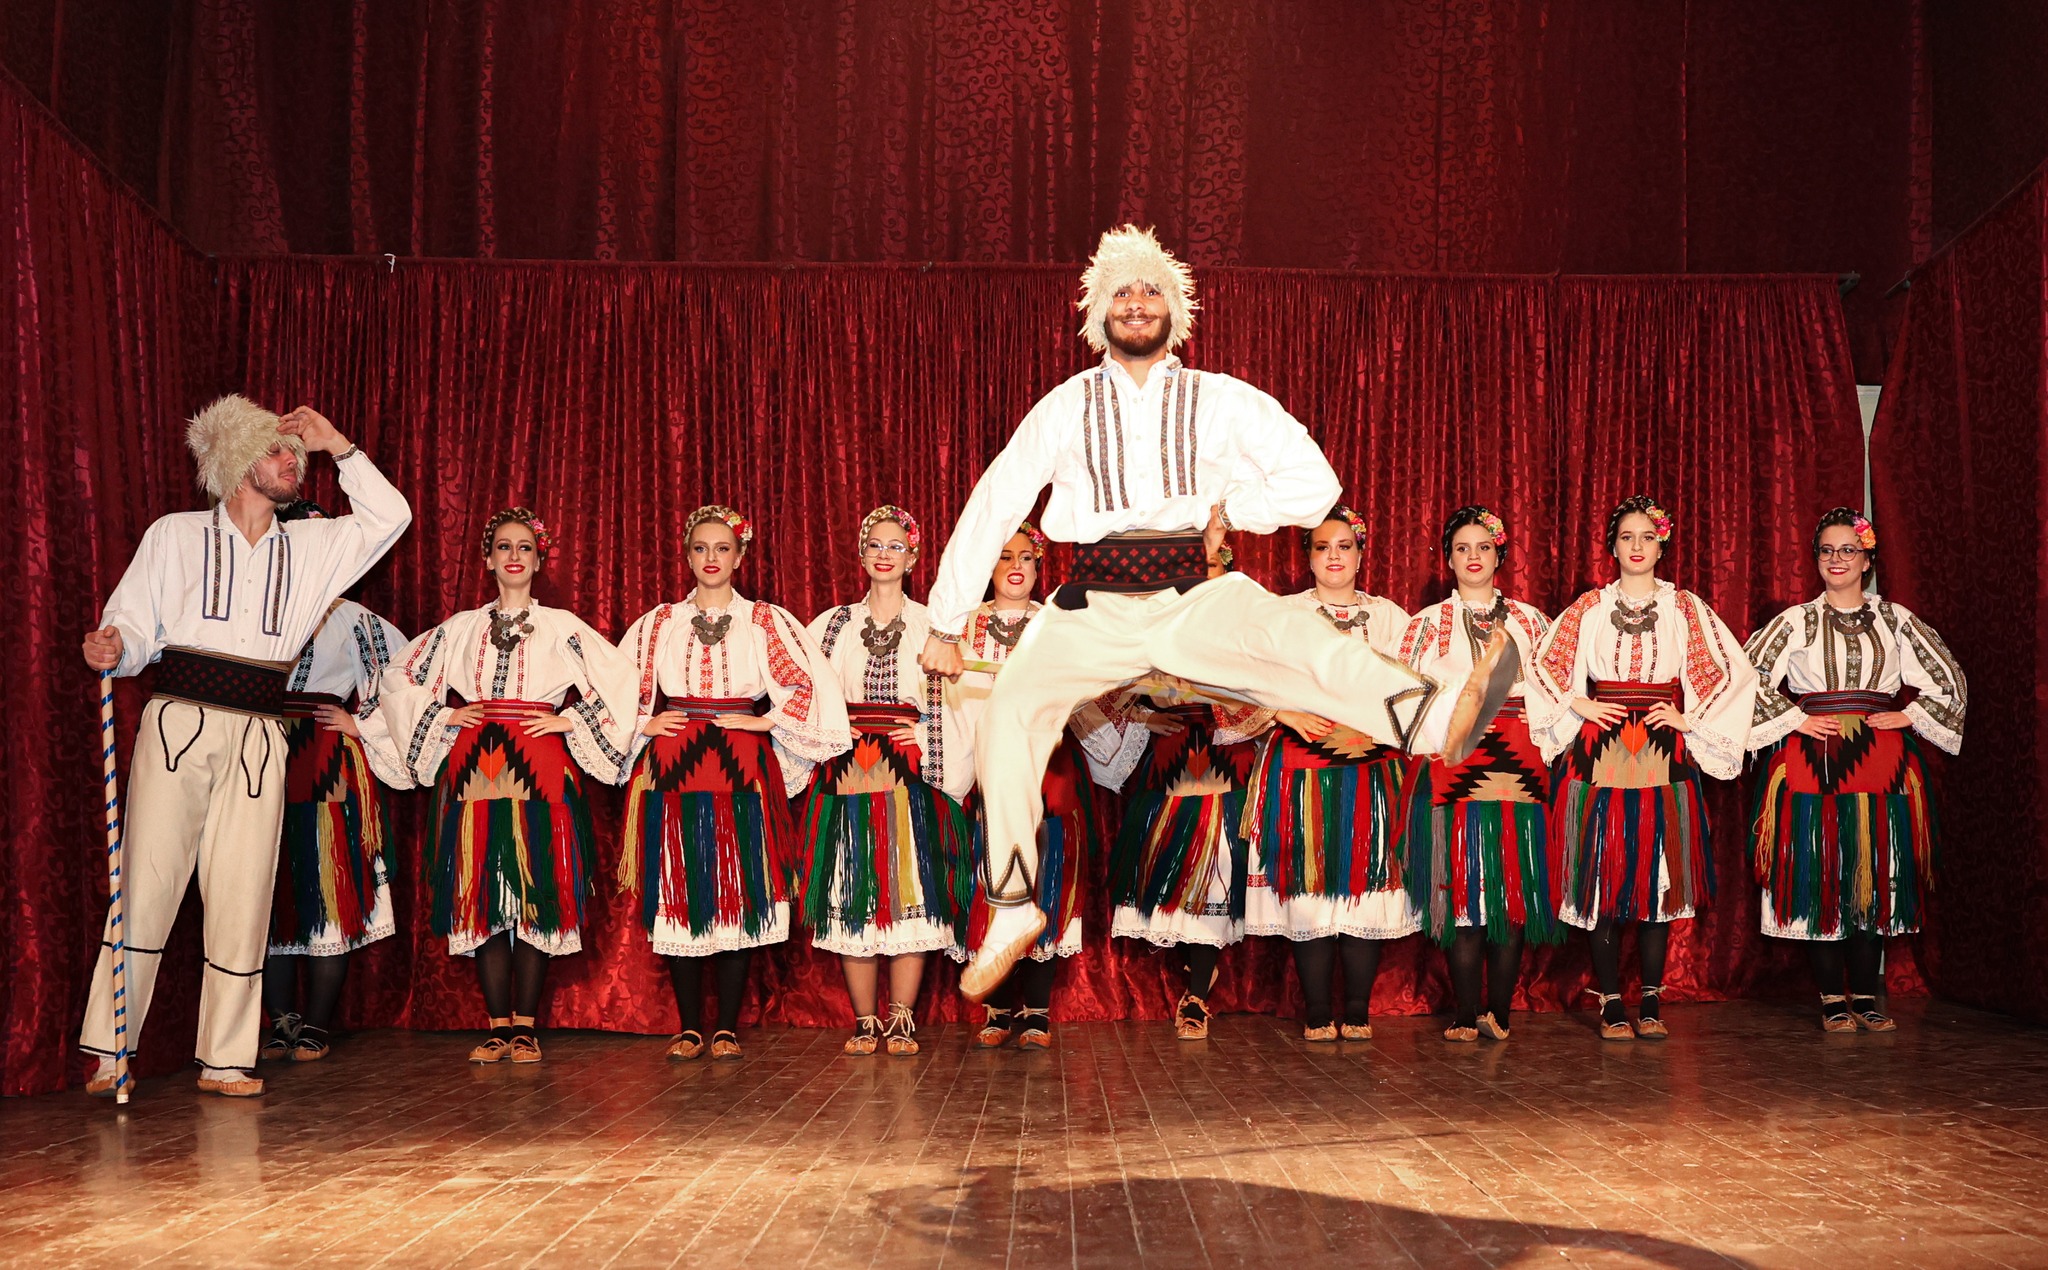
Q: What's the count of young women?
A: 10